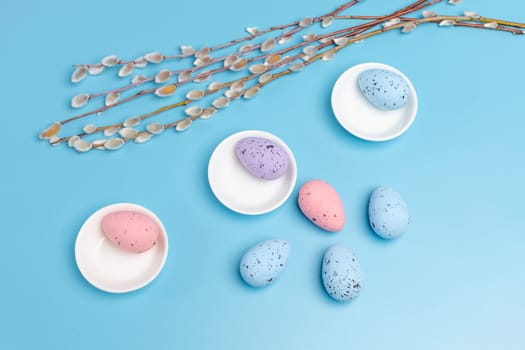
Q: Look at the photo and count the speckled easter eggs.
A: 7